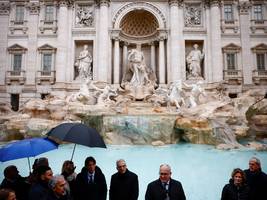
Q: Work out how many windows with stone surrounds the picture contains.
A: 8